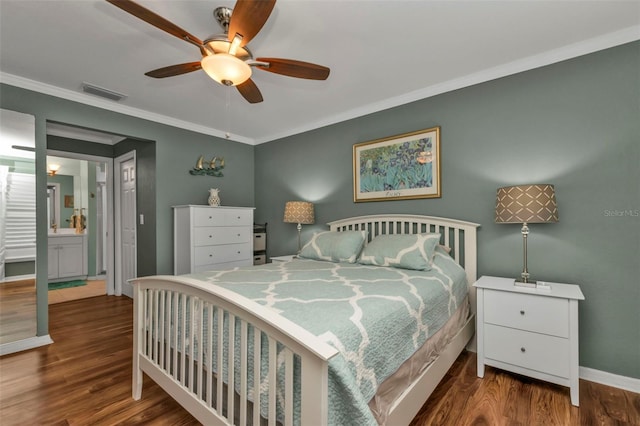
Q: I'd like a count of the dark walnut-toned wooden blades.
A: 5